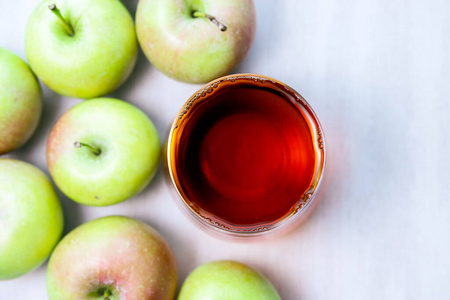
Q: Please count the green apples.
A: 7